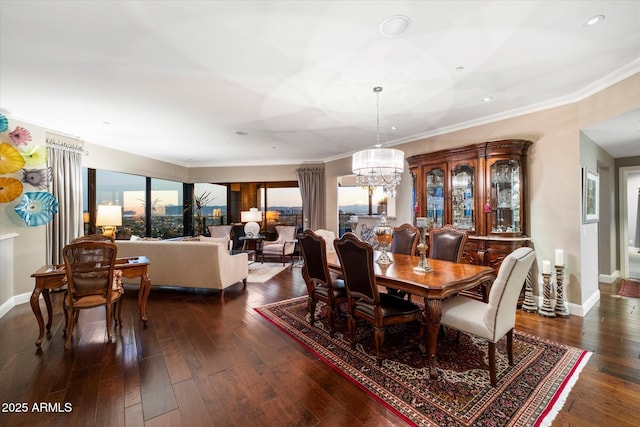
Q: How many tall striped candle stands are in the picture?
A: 3